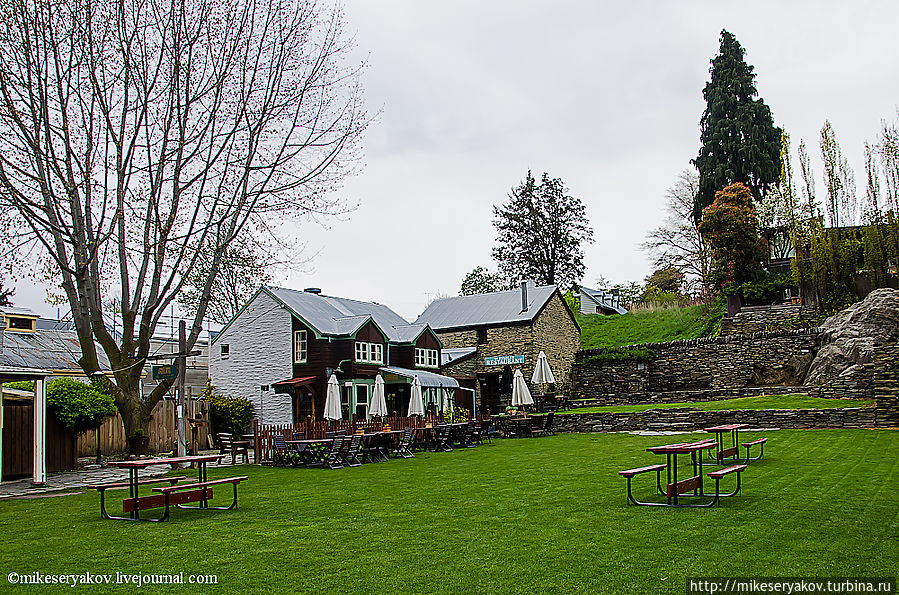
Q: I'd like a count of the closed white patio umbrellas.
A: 5